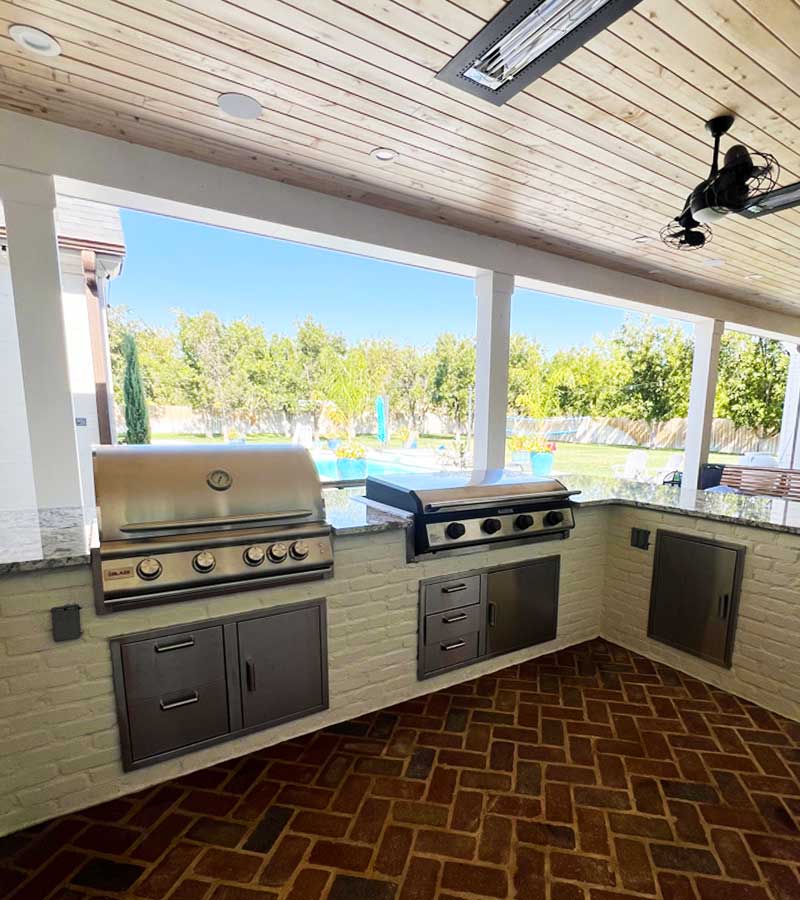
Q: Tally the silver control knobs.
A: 5